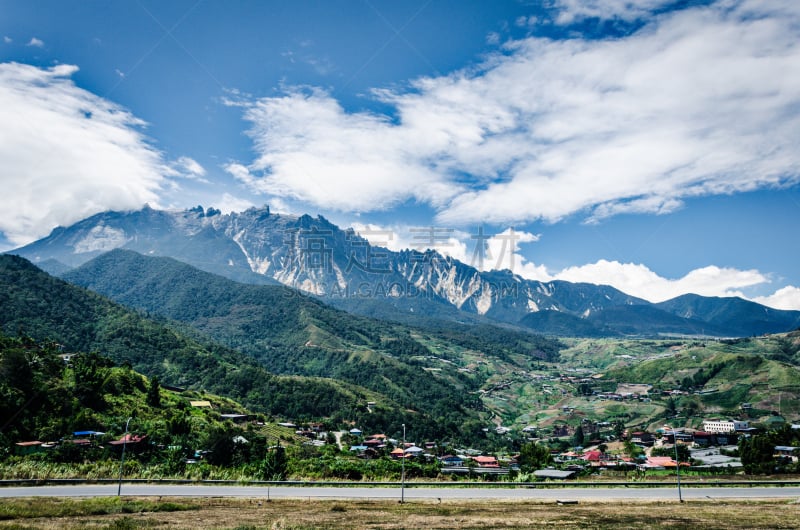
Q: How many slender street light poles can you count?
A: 3